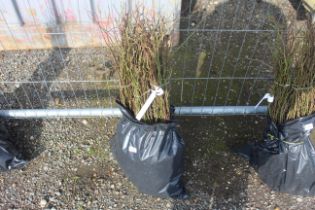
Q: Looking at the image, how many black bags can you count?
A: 3